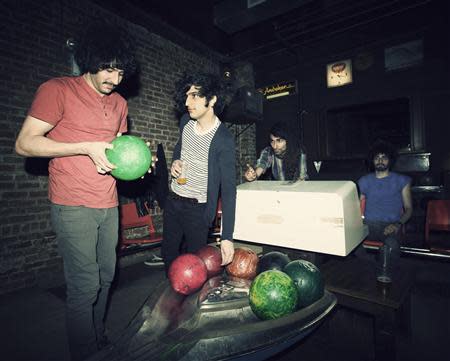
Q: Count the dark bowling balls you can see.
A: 2